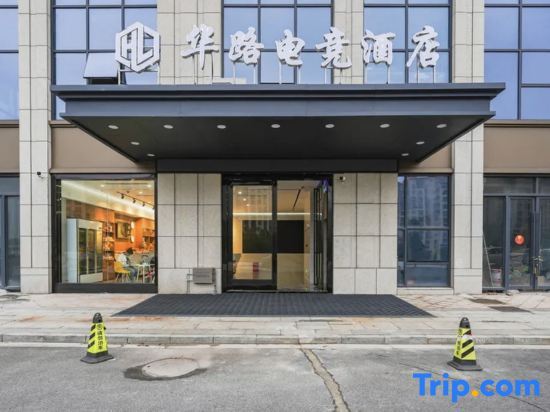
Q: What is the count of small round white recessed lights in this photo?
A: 11